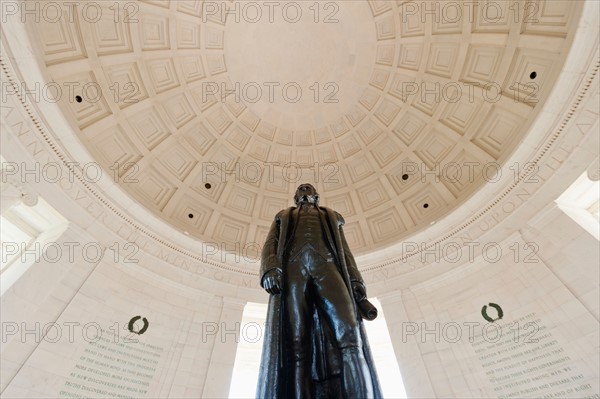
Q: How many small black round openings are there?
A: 6